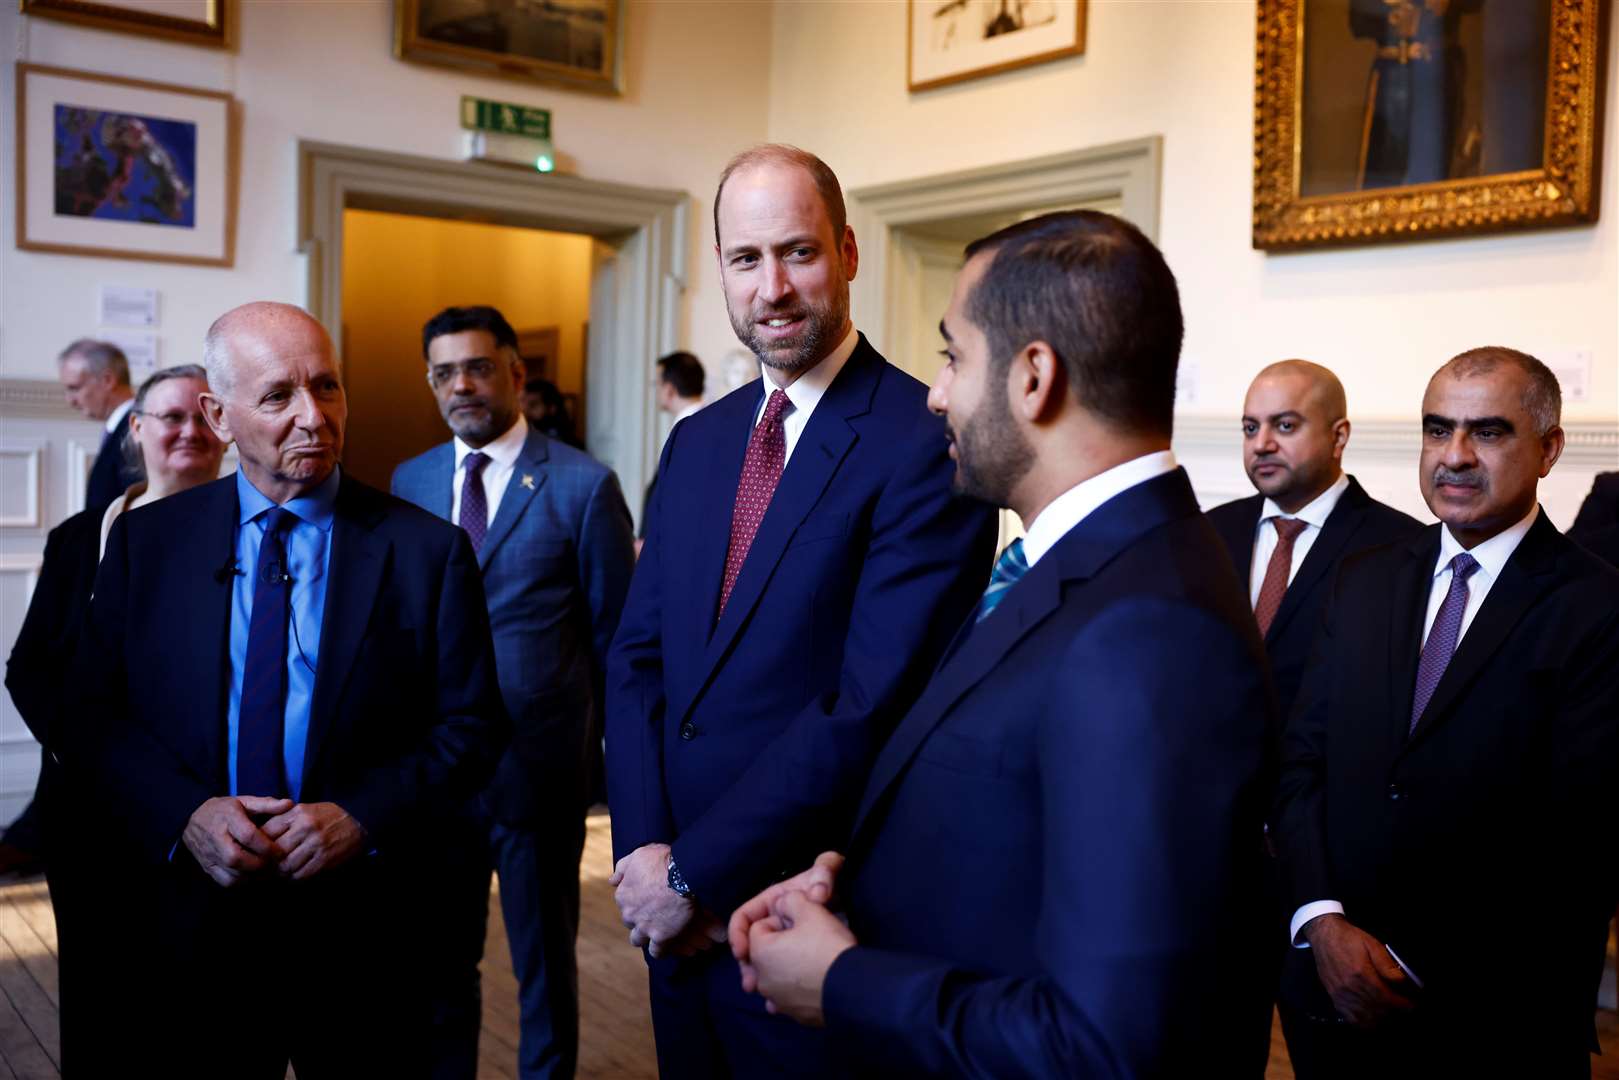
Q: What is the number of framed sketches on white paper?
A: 1